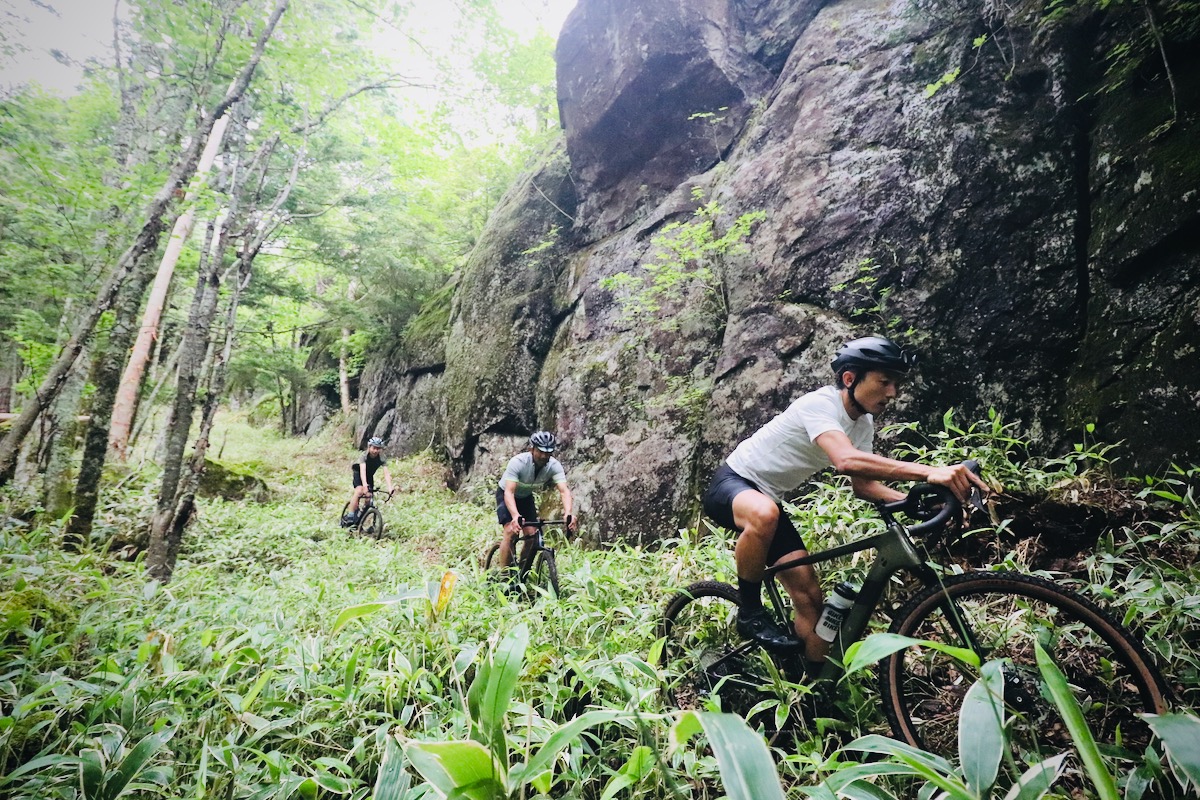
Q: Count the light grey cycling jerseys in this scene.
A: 1